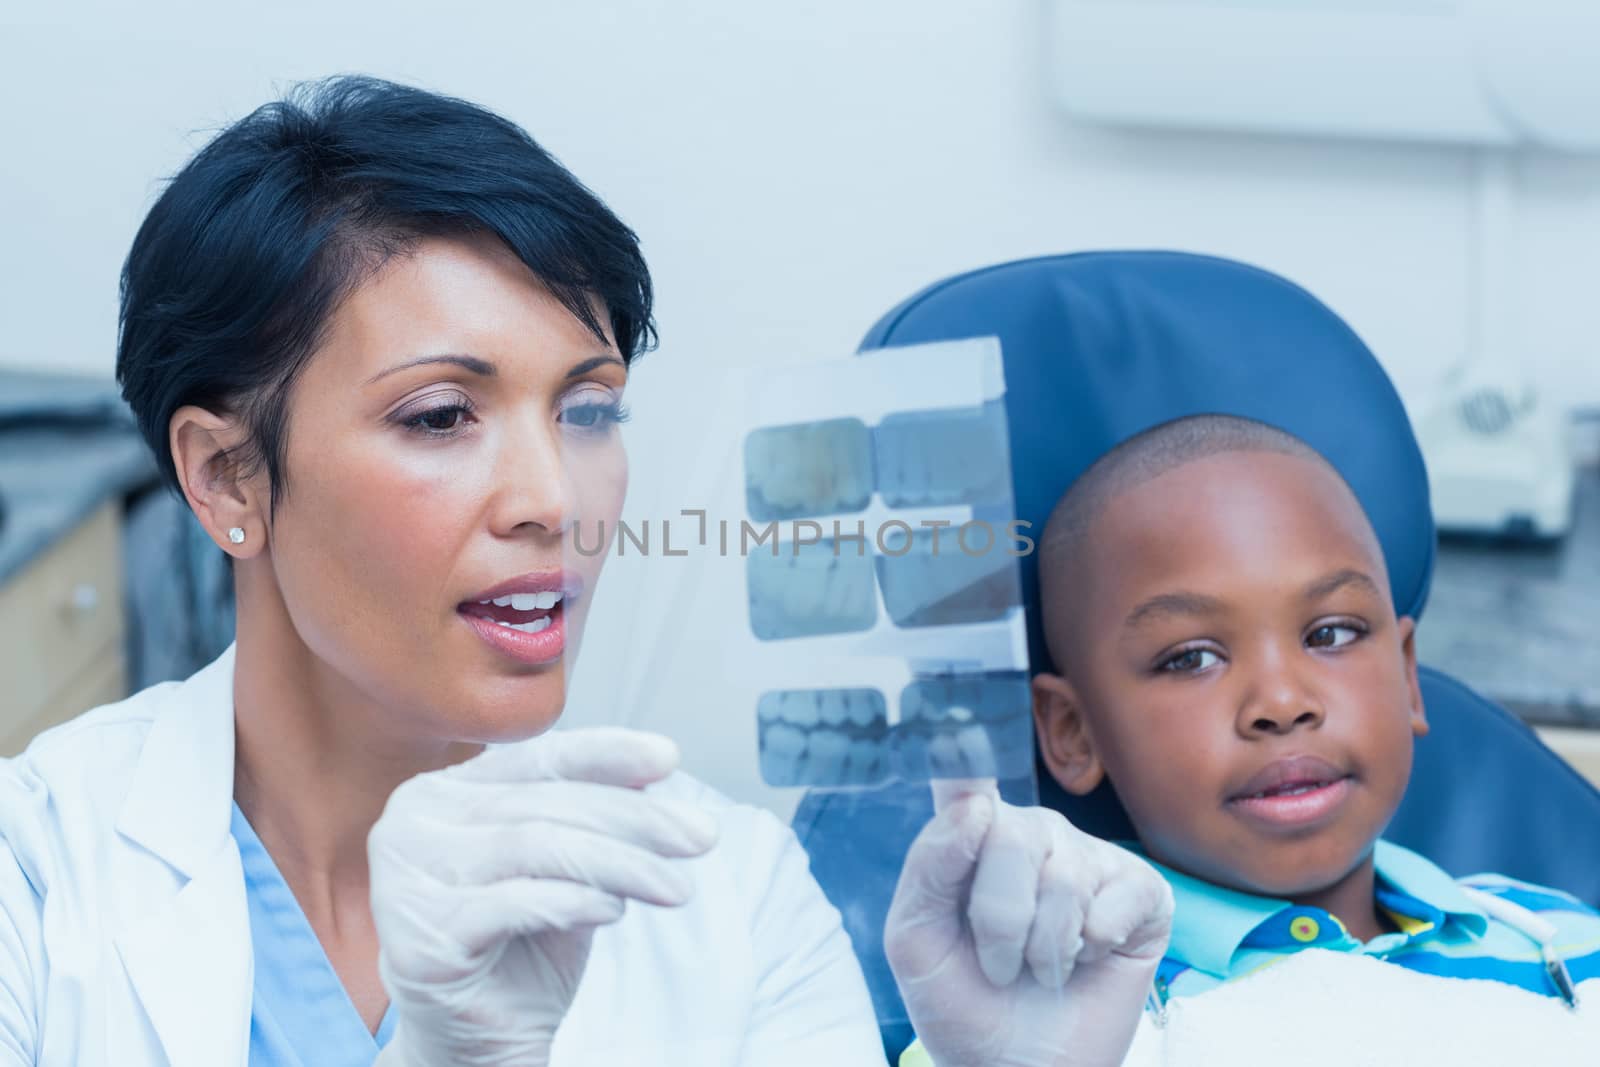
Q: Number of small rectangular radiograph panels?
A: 6